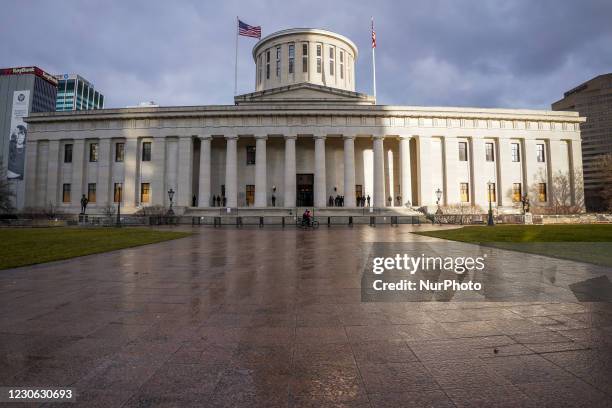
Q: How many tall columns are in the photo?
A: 8